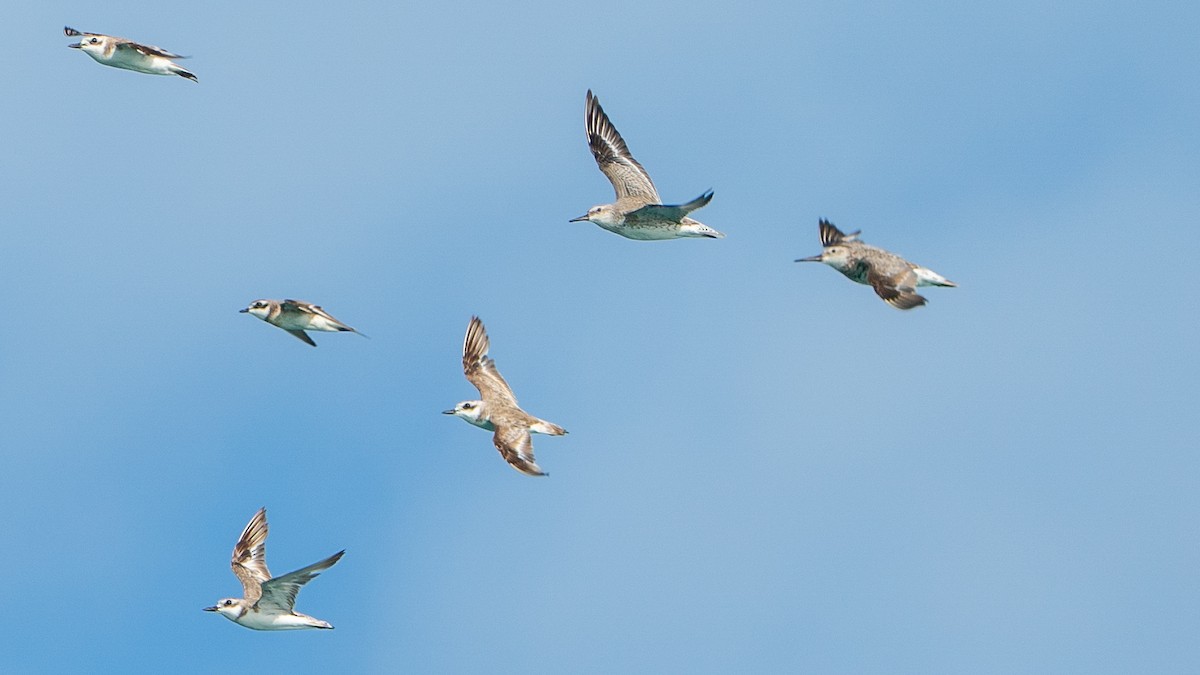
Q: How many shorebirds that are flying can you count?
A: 6